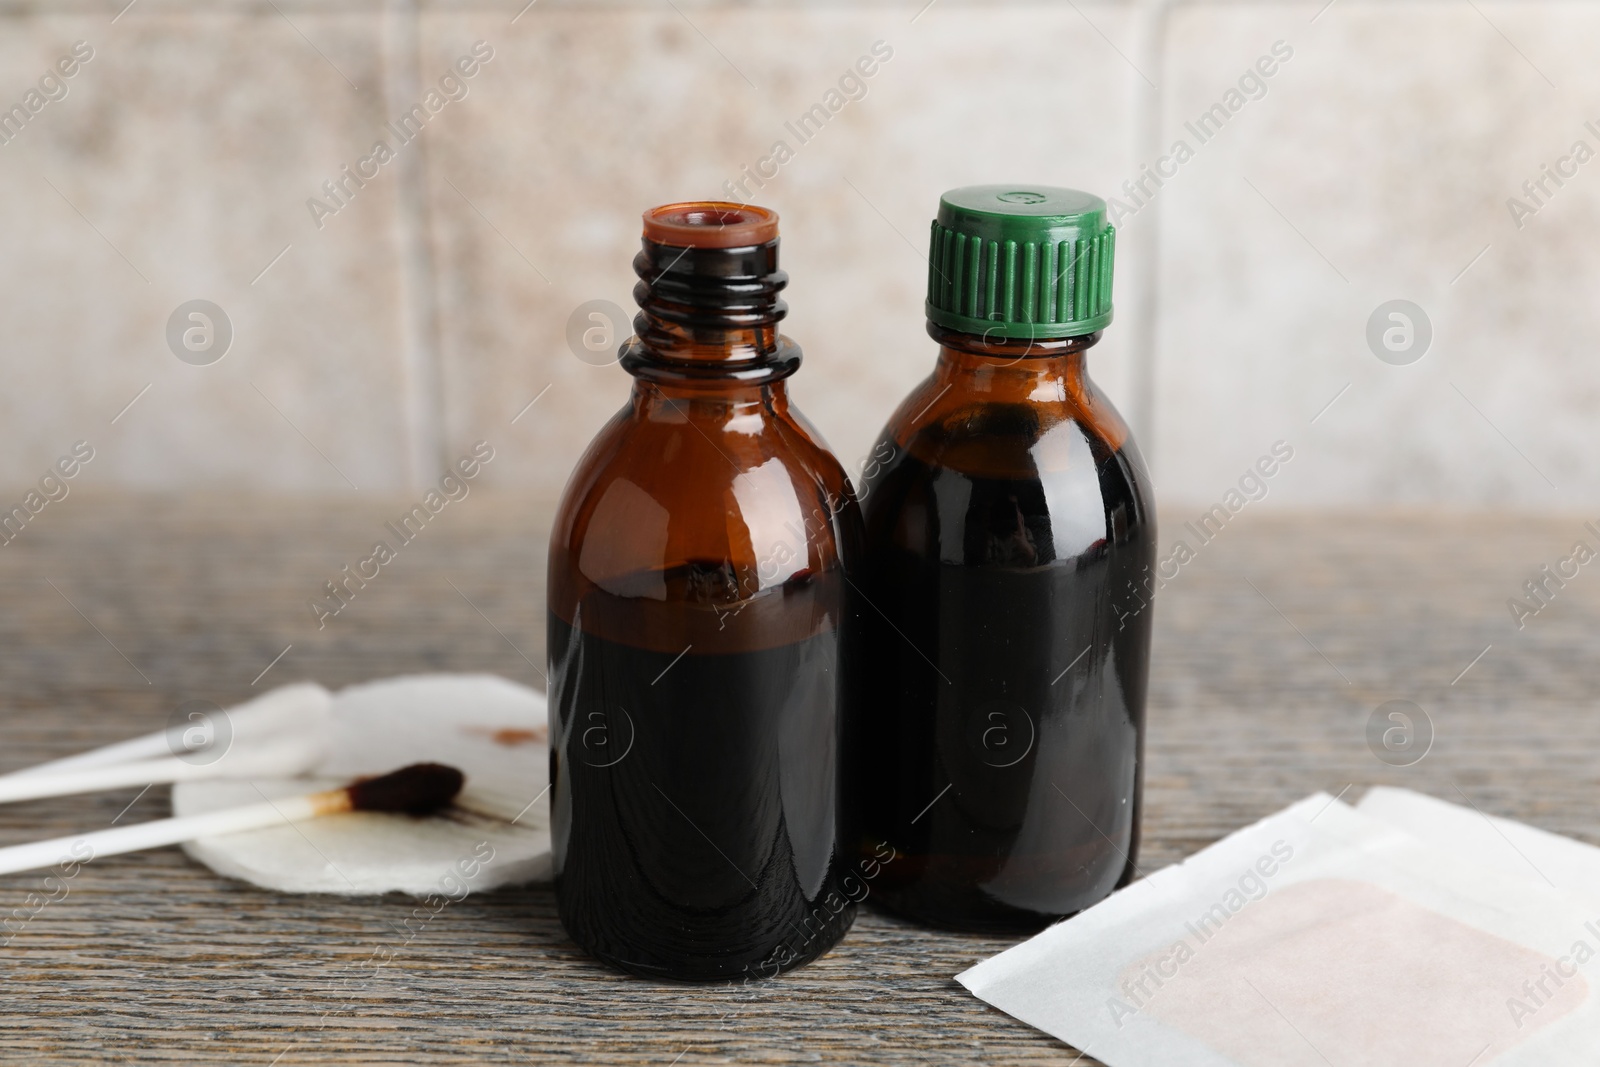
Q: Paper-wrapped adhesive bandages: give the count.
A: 2